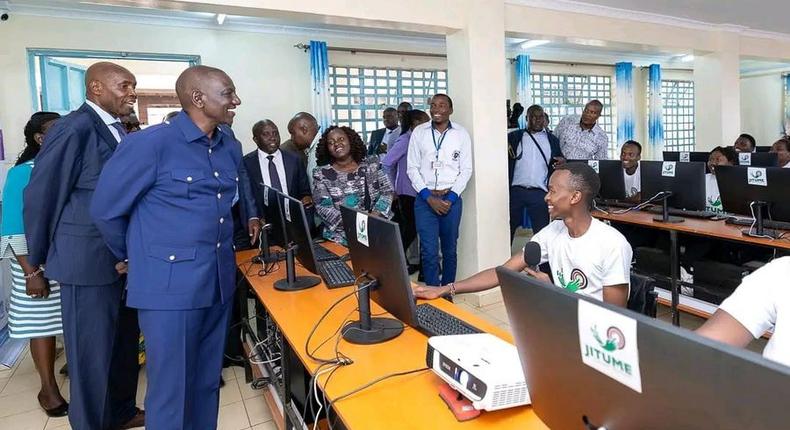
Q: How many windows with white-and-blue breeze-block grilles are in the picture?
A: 3